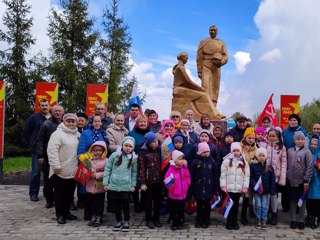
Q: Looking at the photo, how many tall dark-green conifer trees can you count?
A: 3